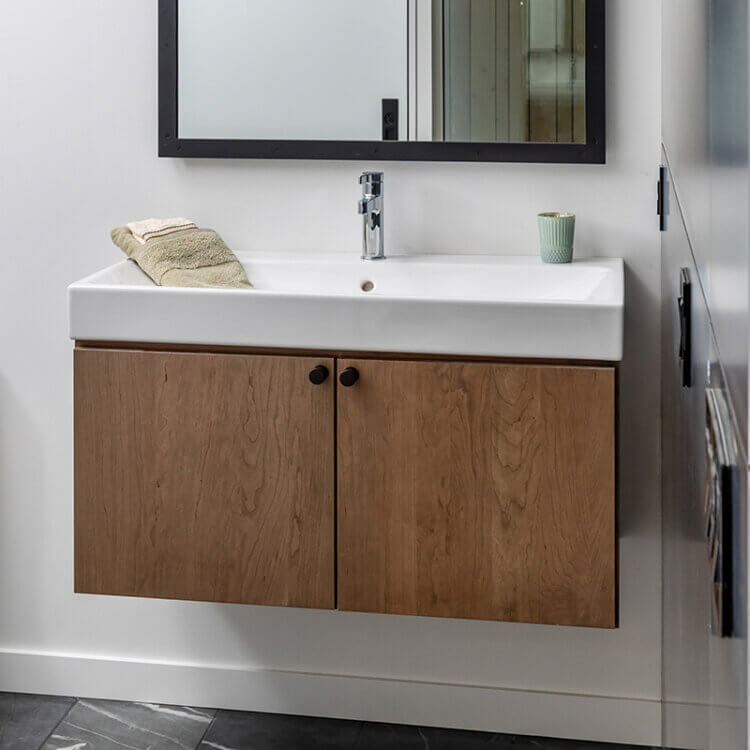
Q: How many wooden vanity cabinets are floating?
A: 1